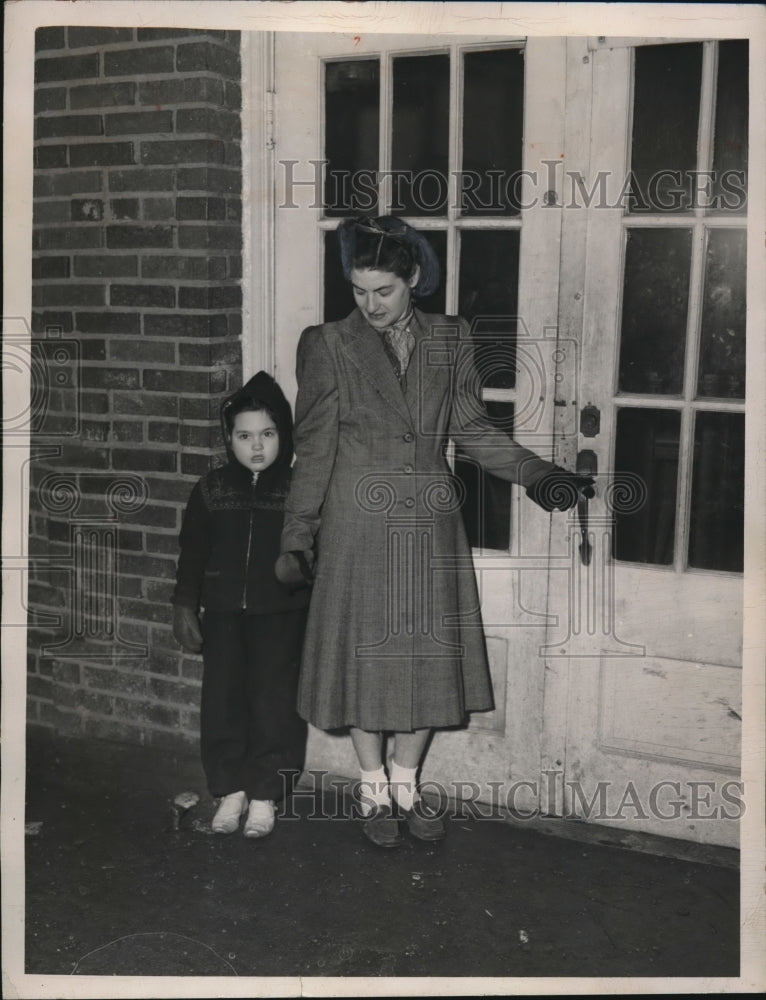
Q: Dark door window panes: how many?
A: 13